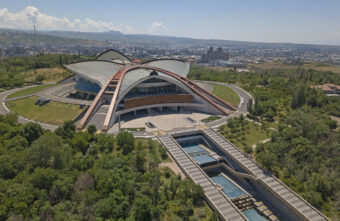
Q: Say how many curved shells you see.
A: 4